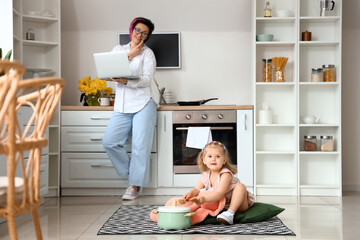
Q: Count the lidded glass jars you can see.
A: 5